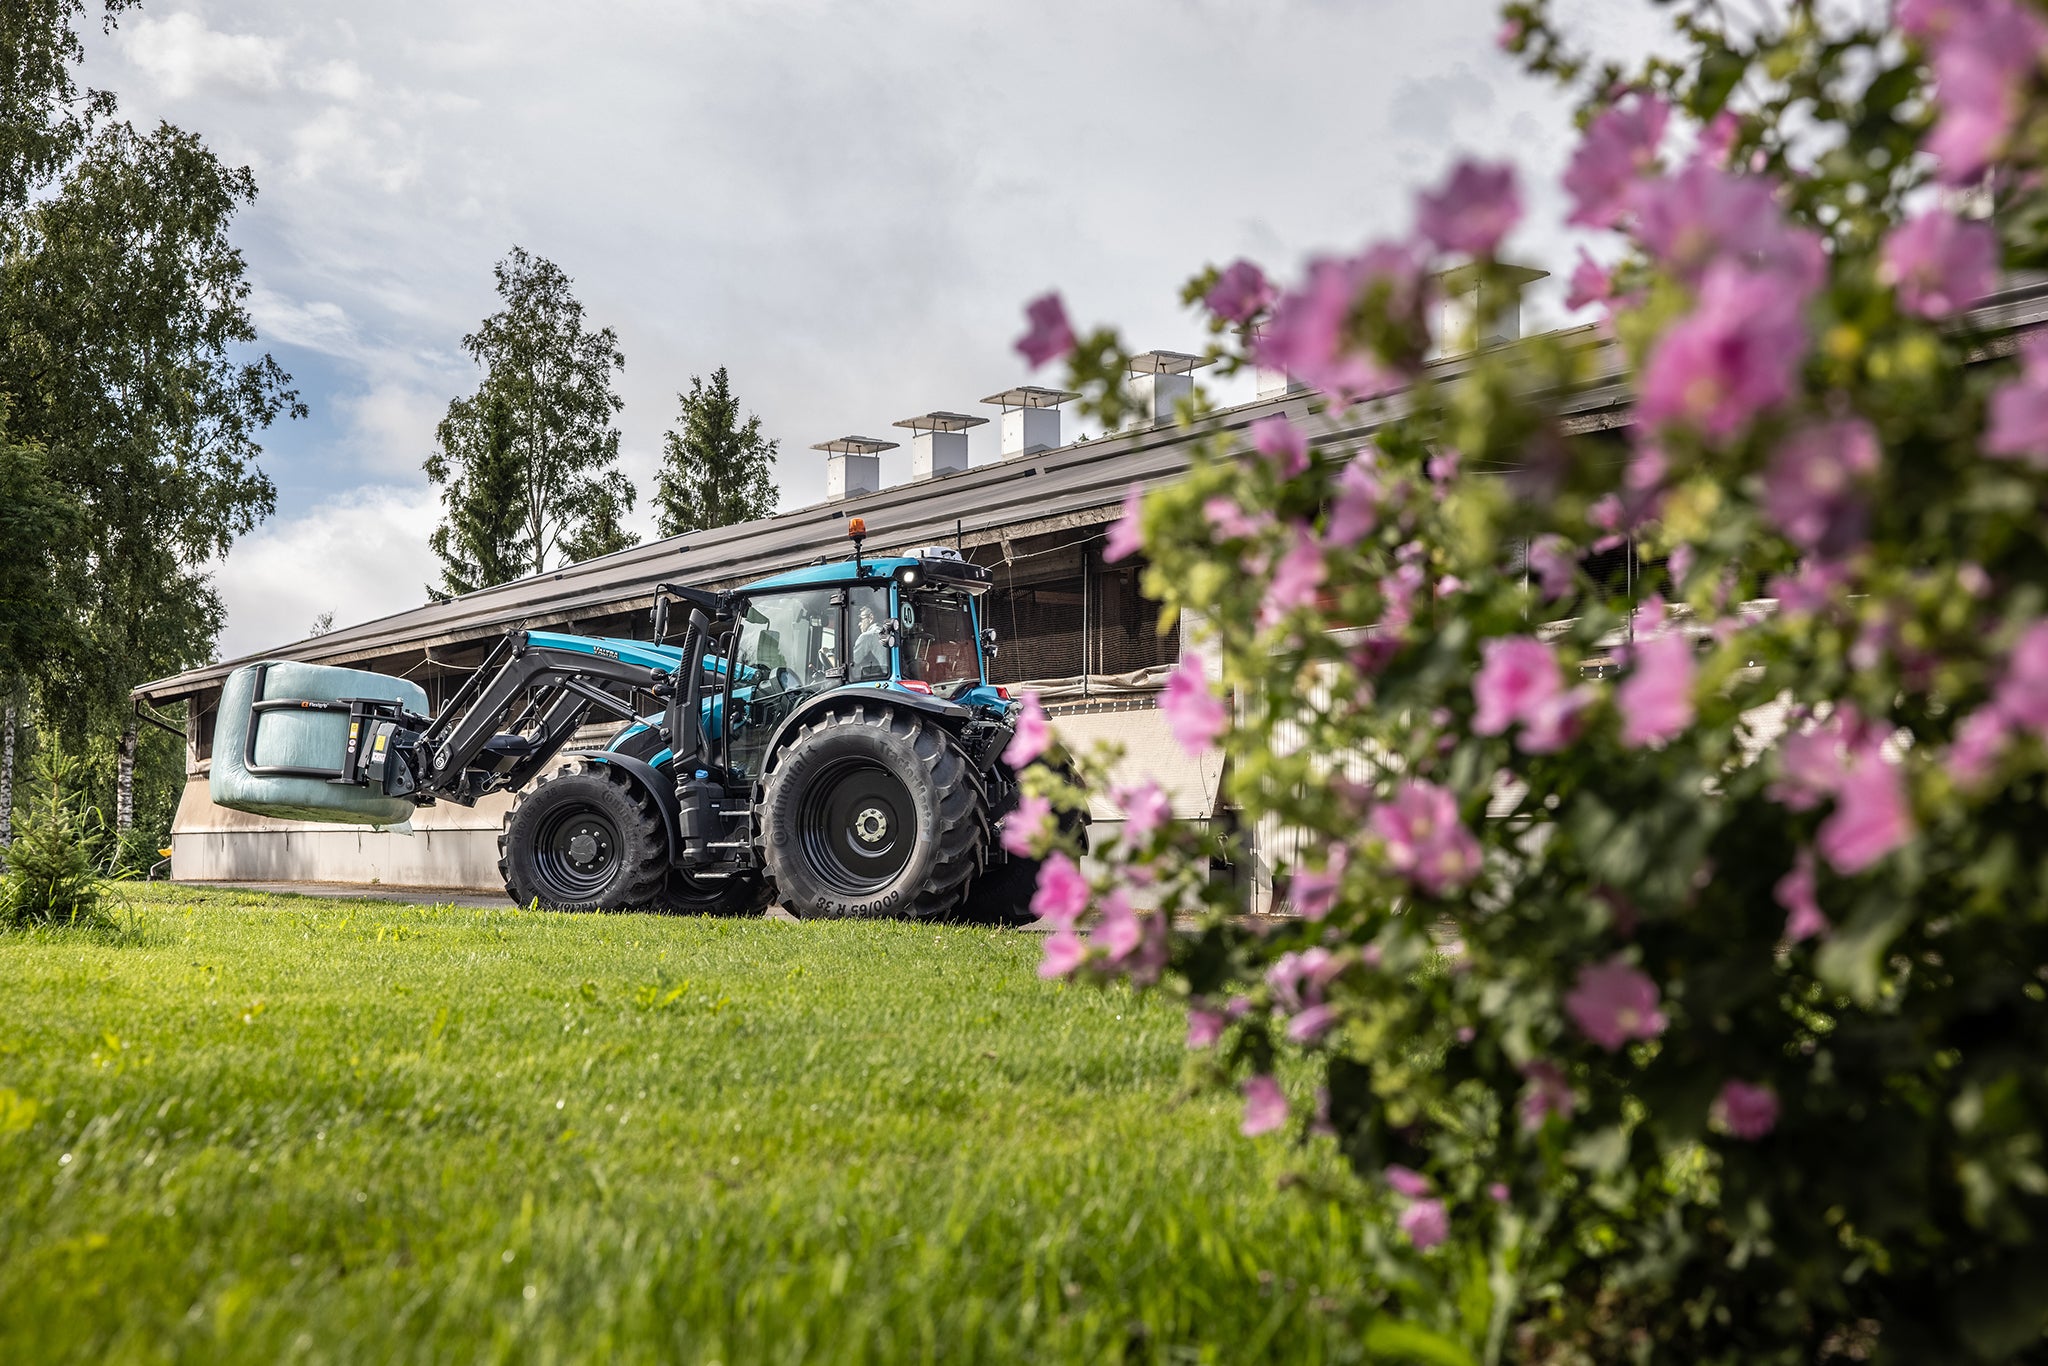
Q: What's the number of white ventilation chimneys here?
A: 6